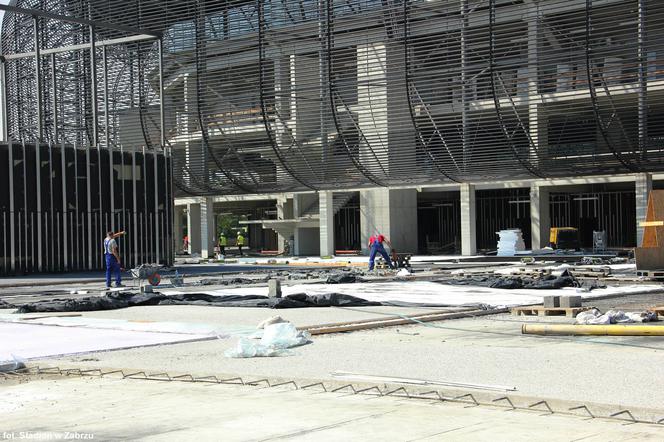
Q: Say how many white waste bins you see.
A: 0